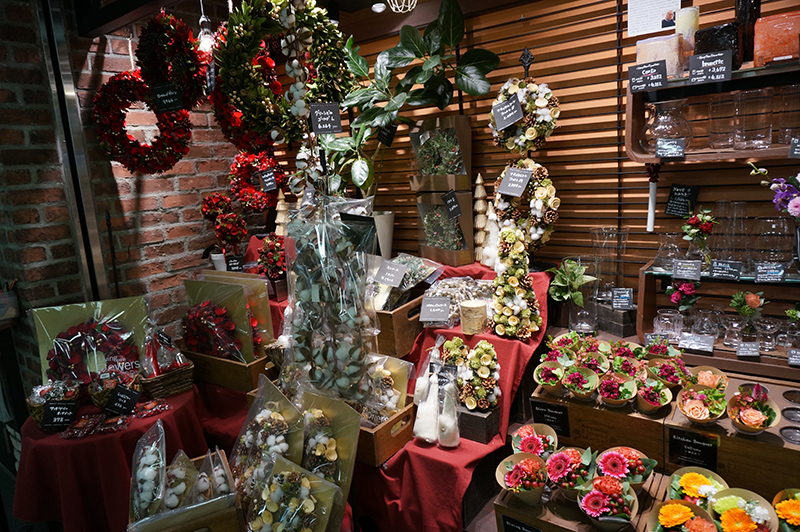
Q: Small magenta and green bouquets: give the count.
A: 12